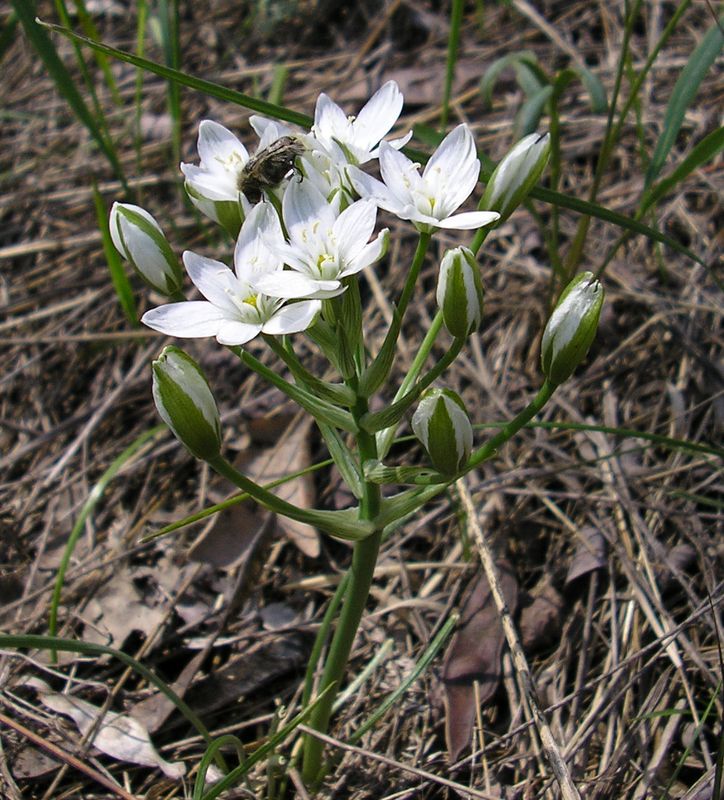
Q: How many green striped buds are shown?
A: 6